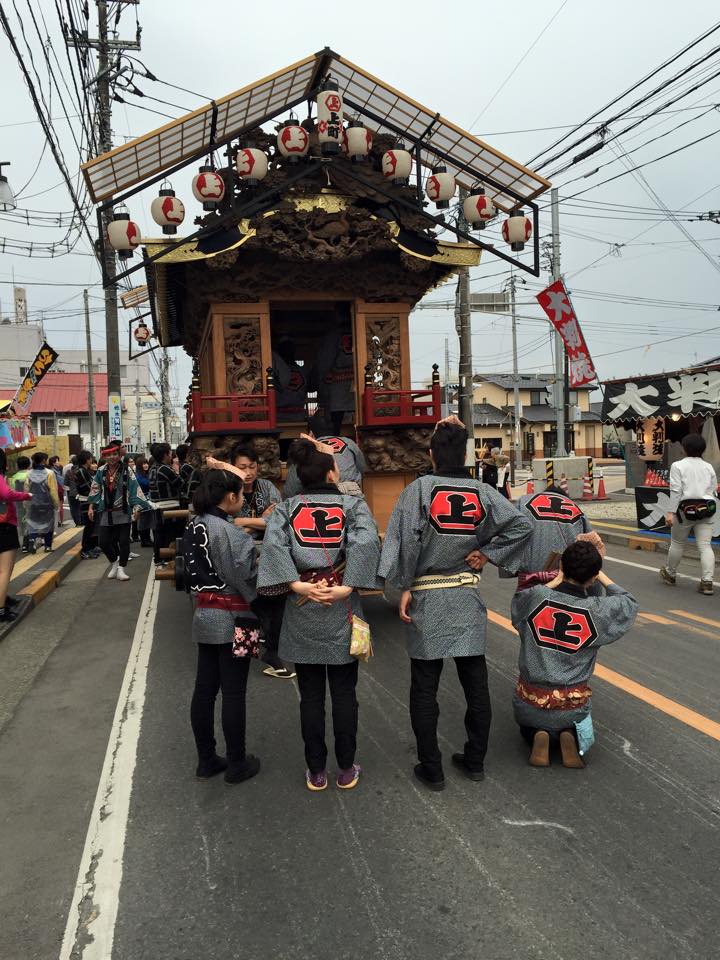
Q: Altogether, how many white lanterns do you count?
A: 12